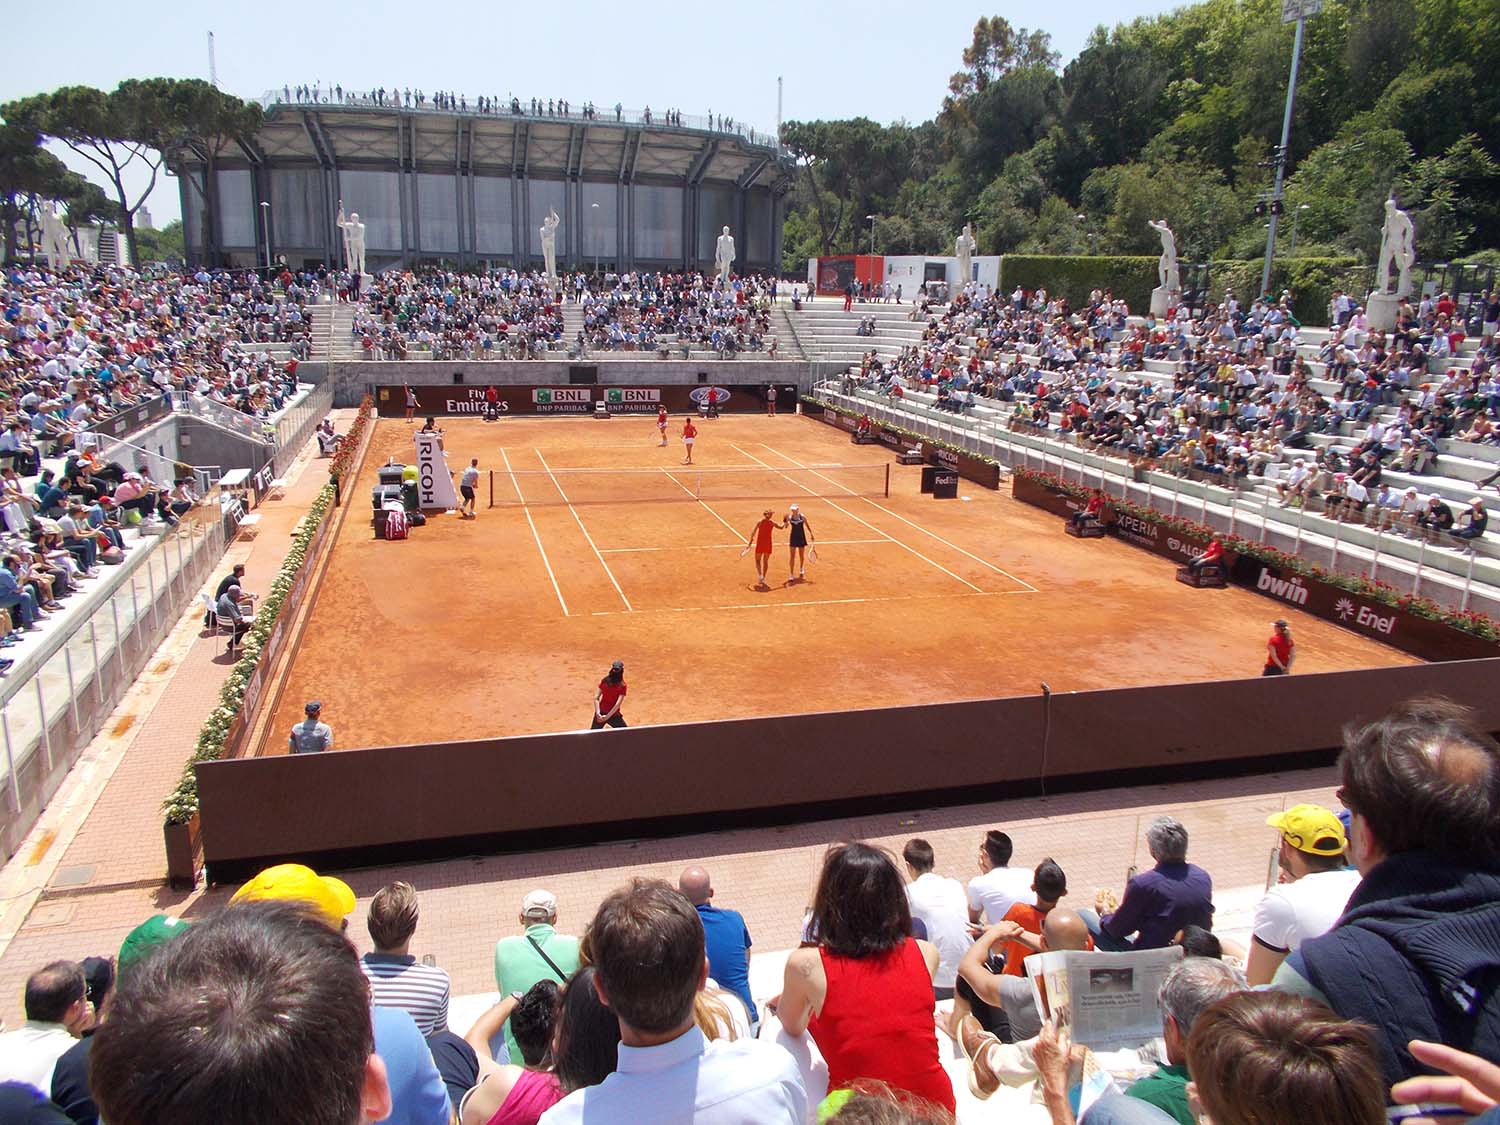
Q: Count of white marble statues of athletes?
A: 7